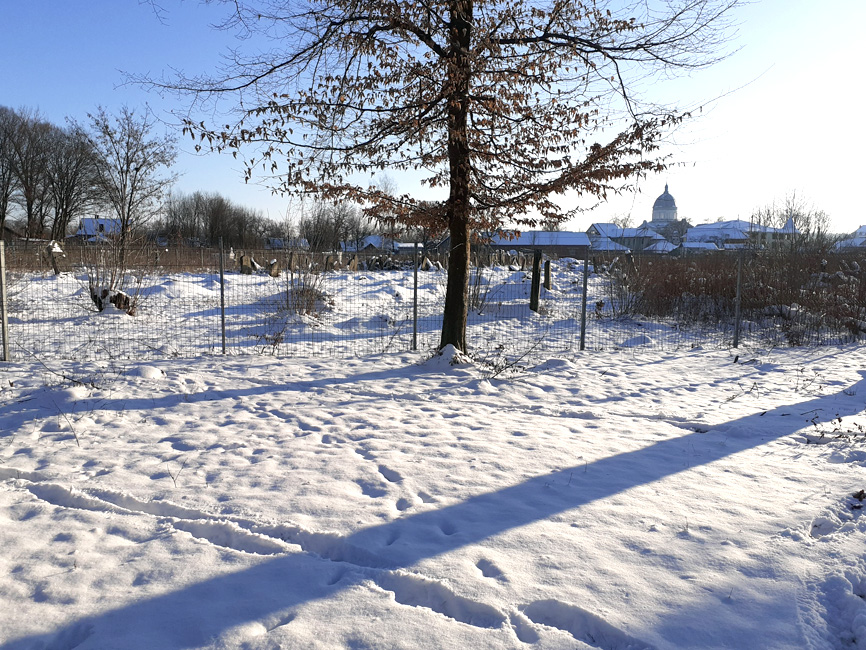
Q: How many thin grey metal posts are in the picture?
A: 5